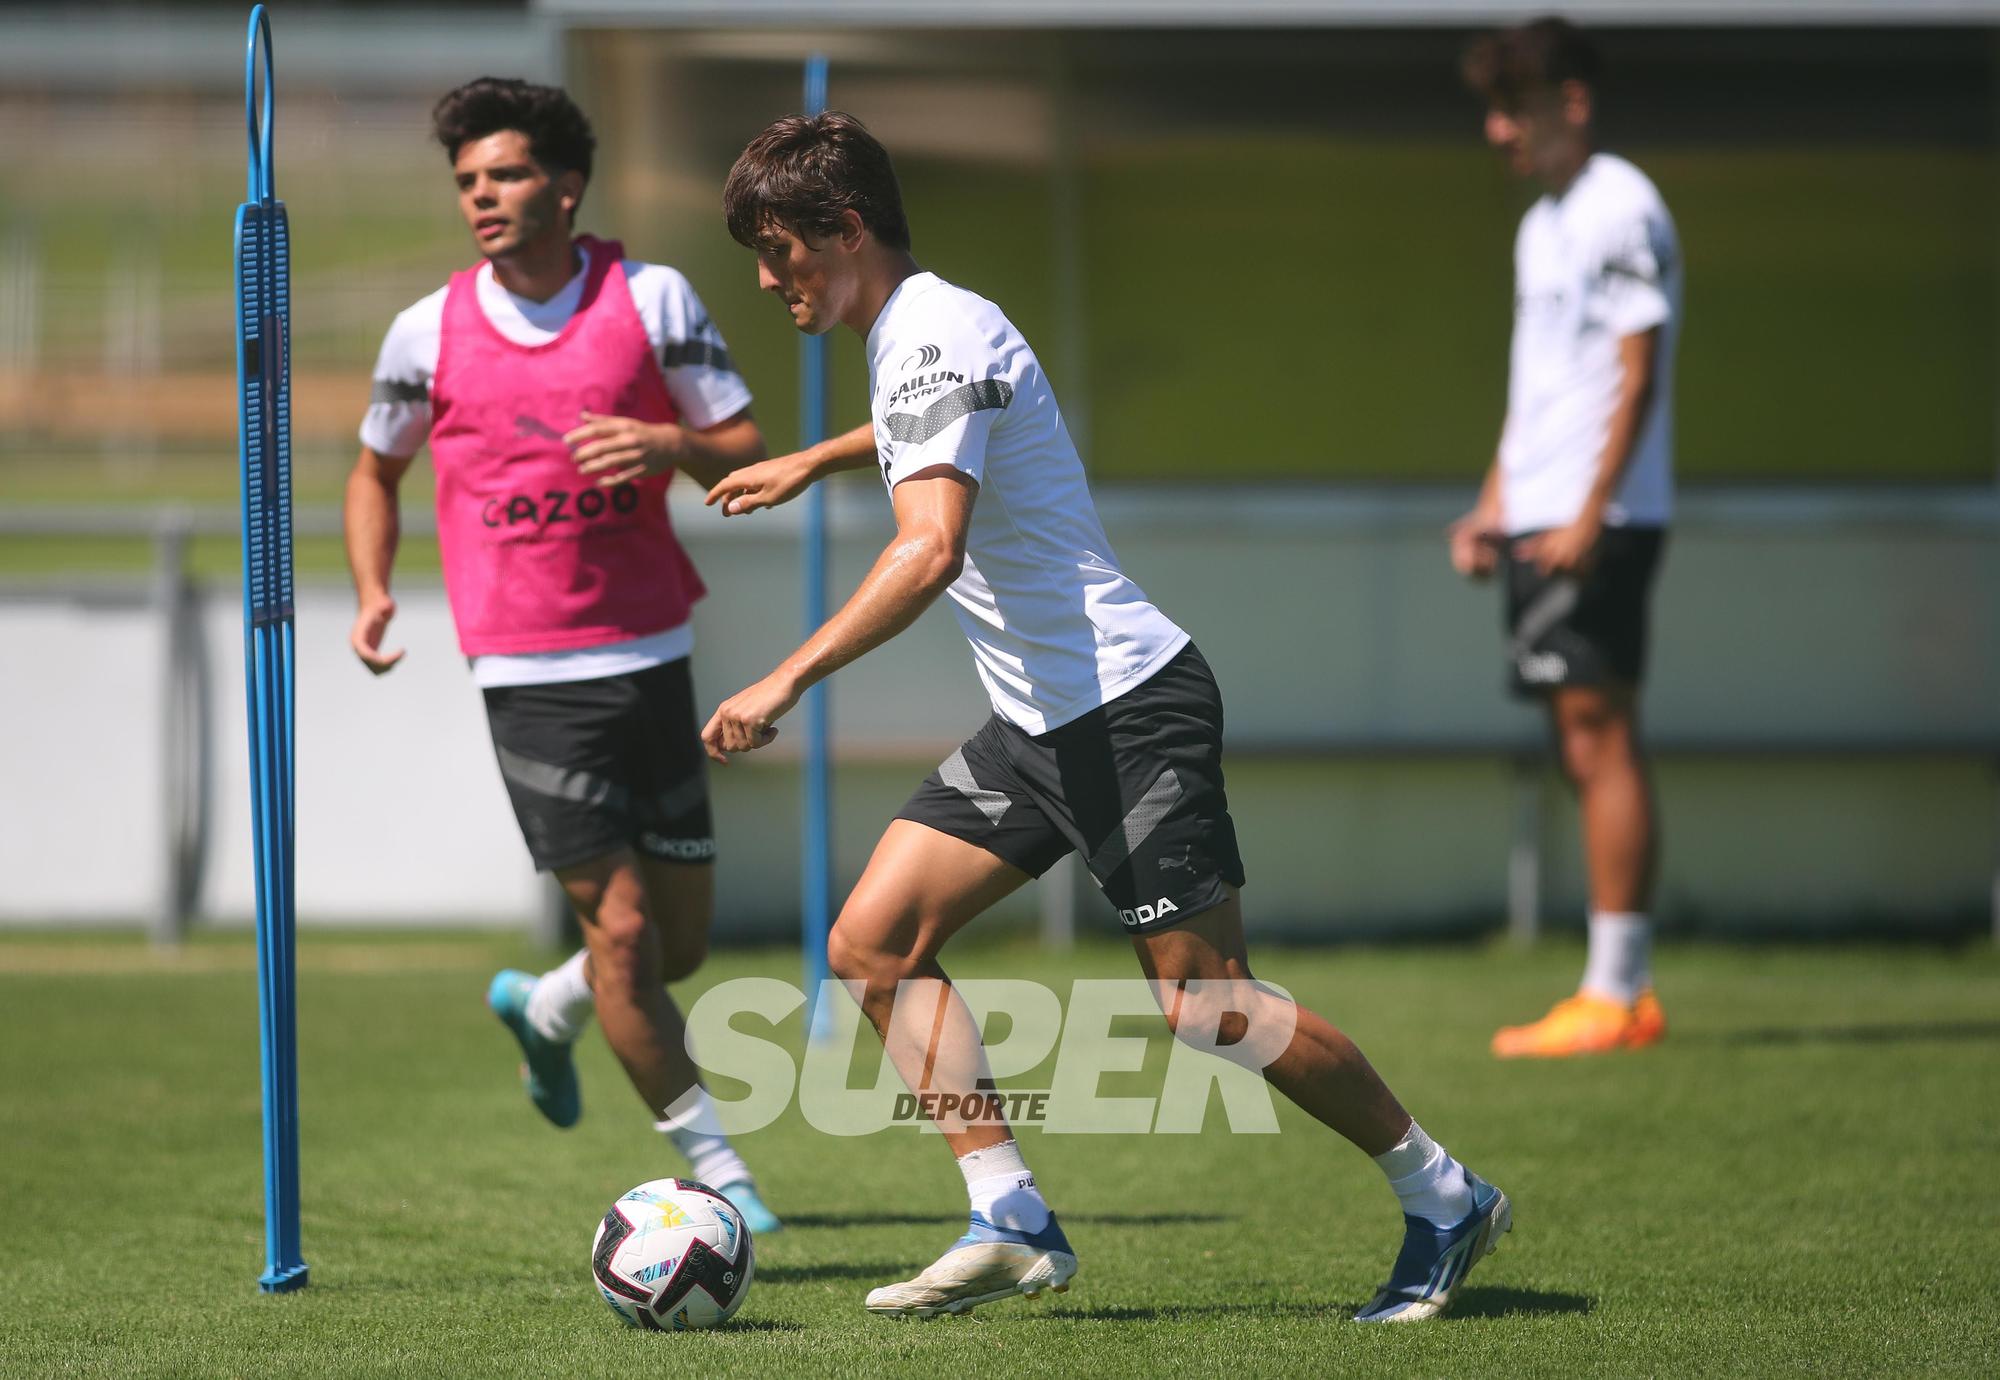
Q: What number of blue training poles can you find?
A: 2